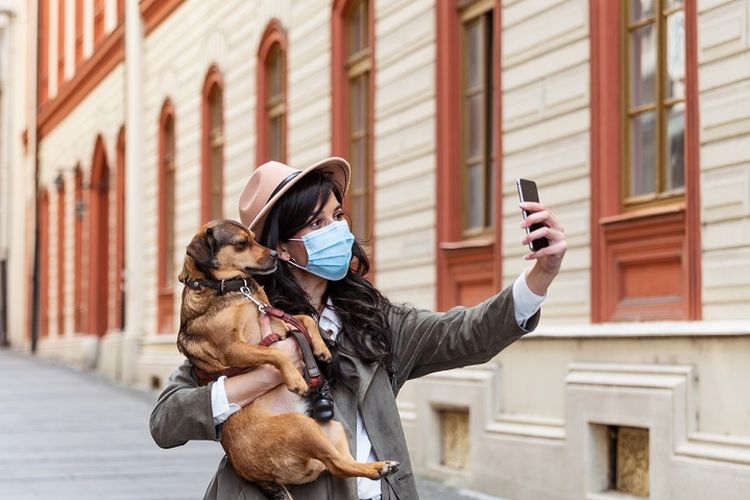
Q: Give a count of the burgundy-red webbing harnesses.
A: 1